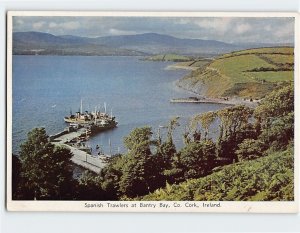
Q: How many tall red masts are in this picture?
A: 0